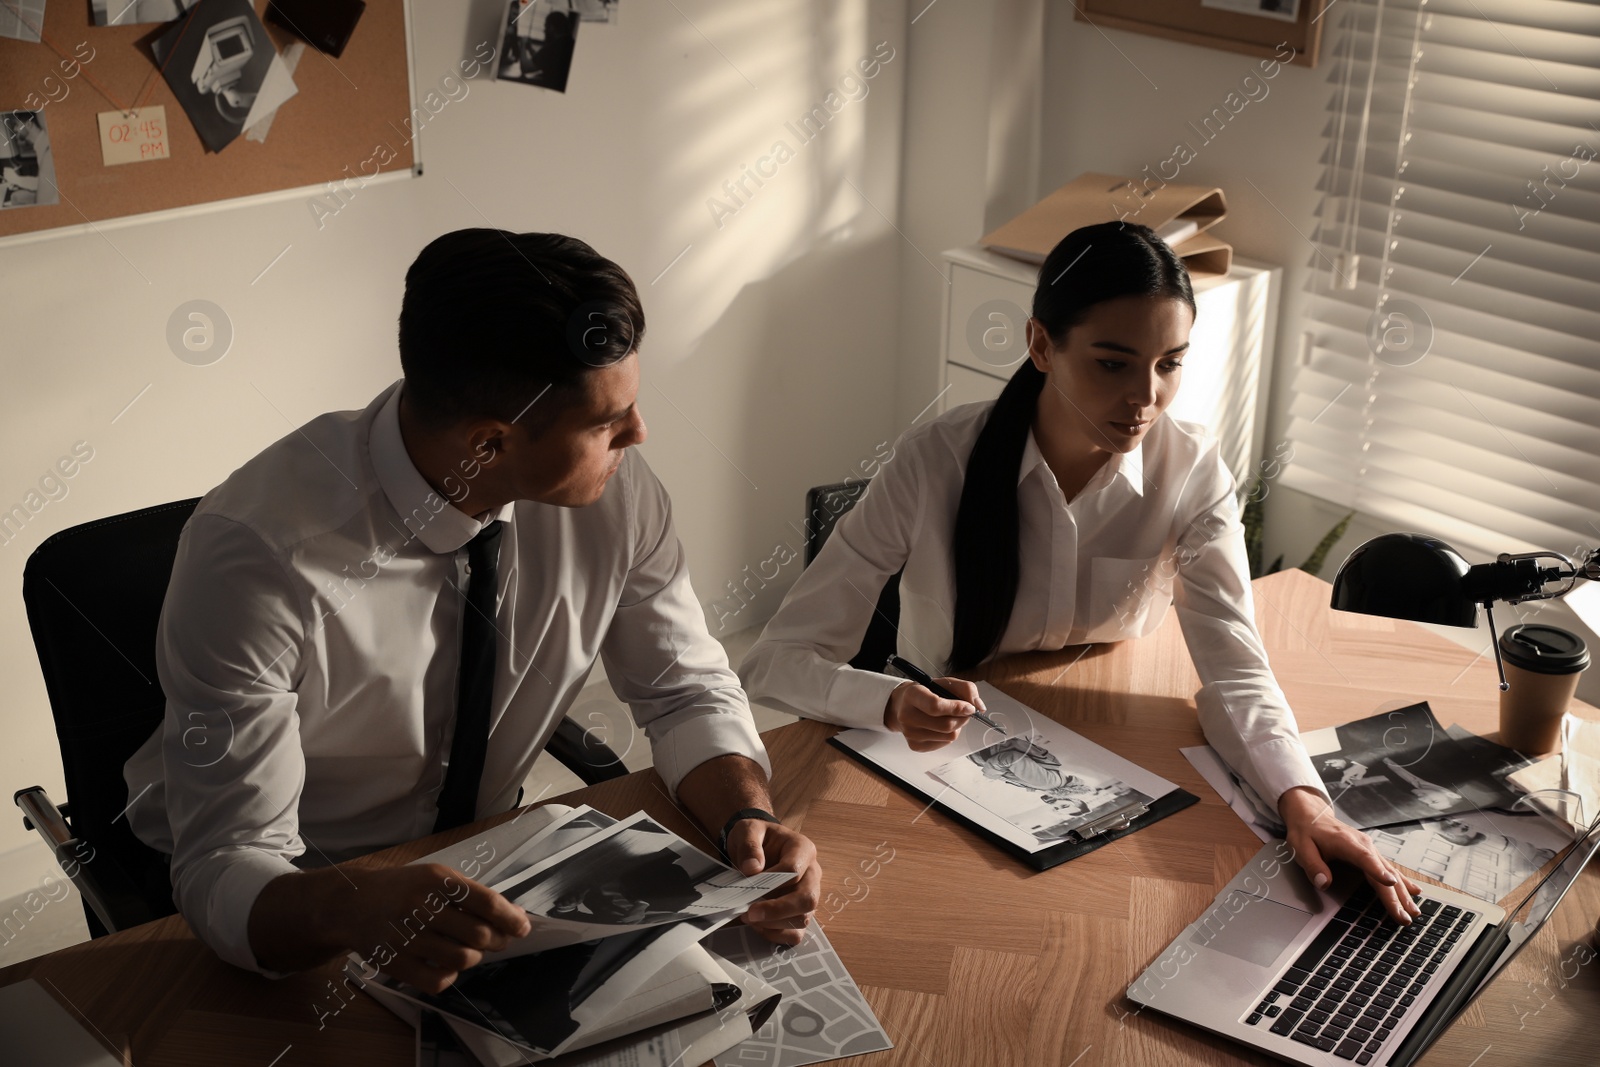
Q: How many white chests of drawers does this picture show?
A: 1